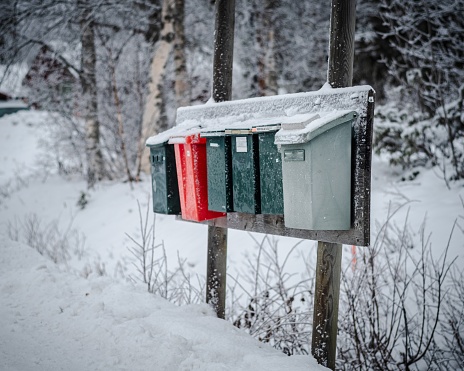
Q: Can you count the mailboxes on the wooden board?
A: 6